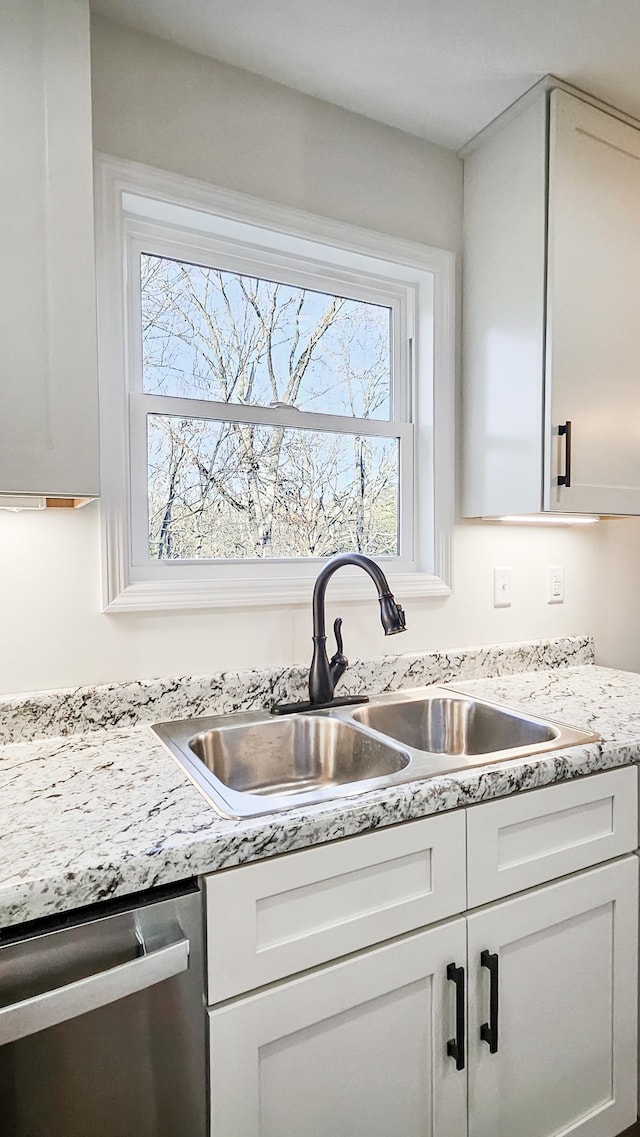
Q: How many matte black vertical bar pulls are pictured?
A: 3